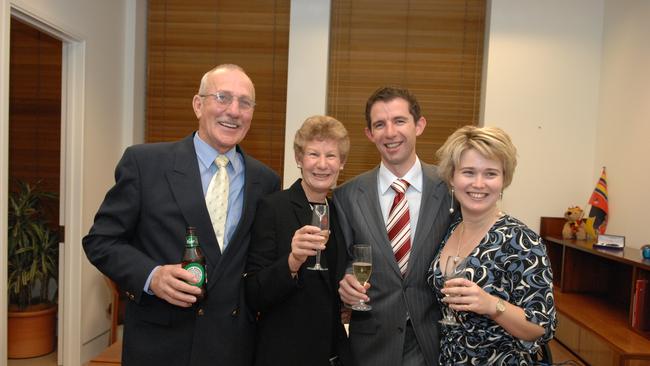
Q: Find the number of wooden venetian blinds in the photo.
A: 3